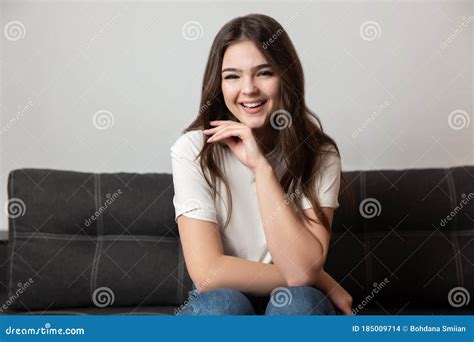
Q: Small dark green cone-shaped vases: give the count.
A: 0